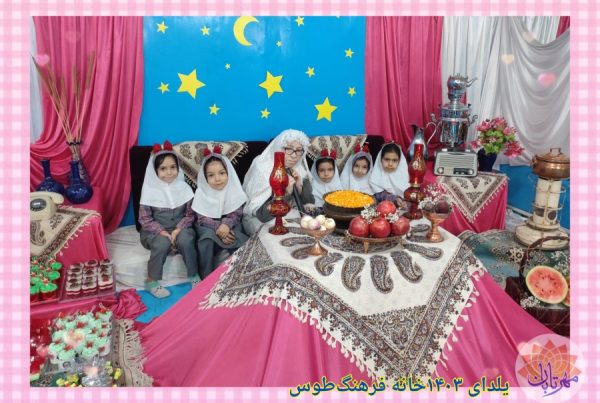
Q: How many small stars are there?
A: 11